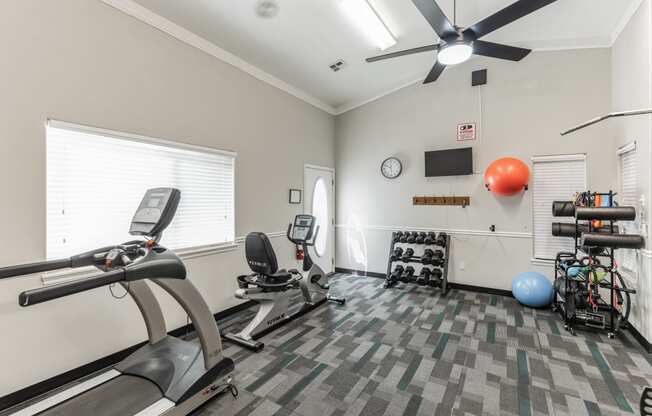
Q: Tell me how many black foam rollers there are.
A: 4